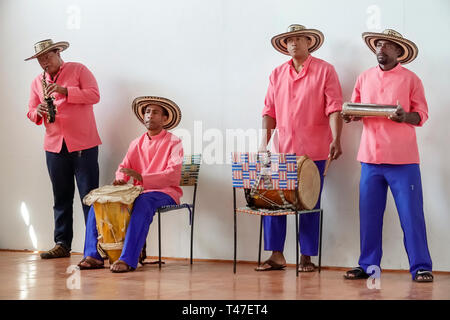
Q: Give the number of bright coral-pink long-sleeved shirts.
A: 4